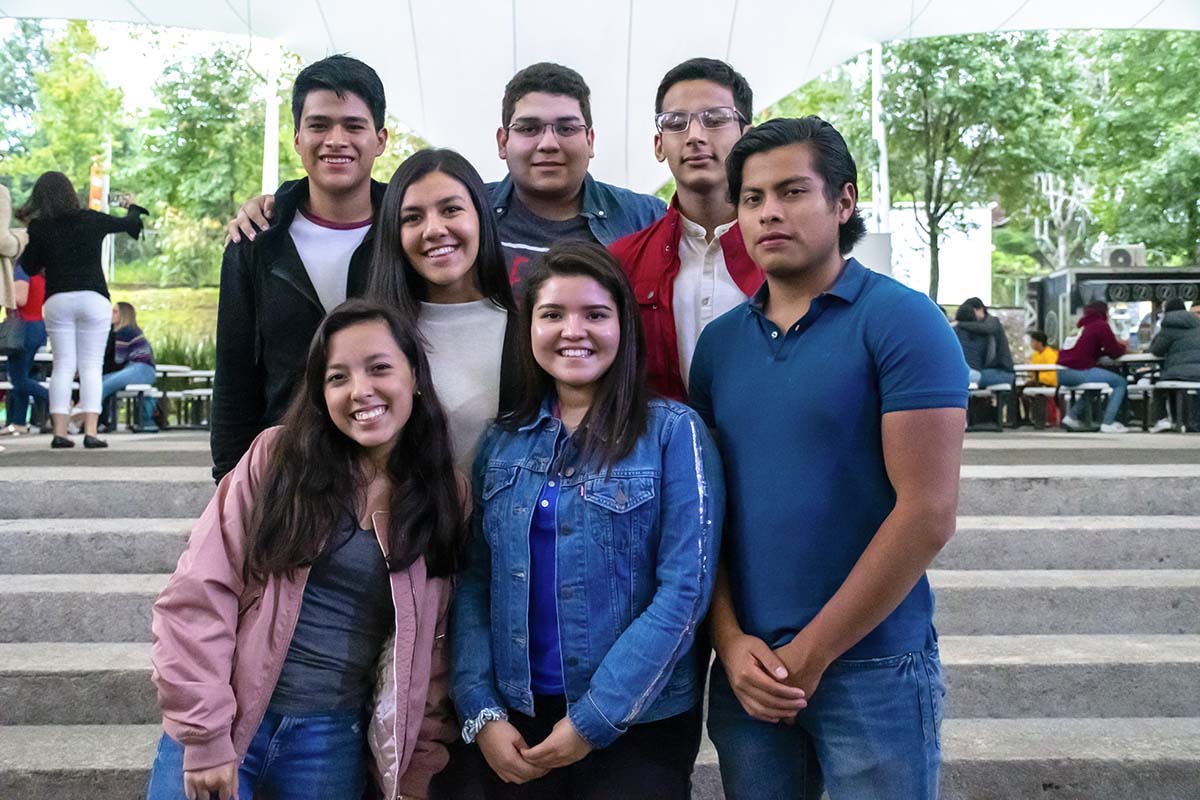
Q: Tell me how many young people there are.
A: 7